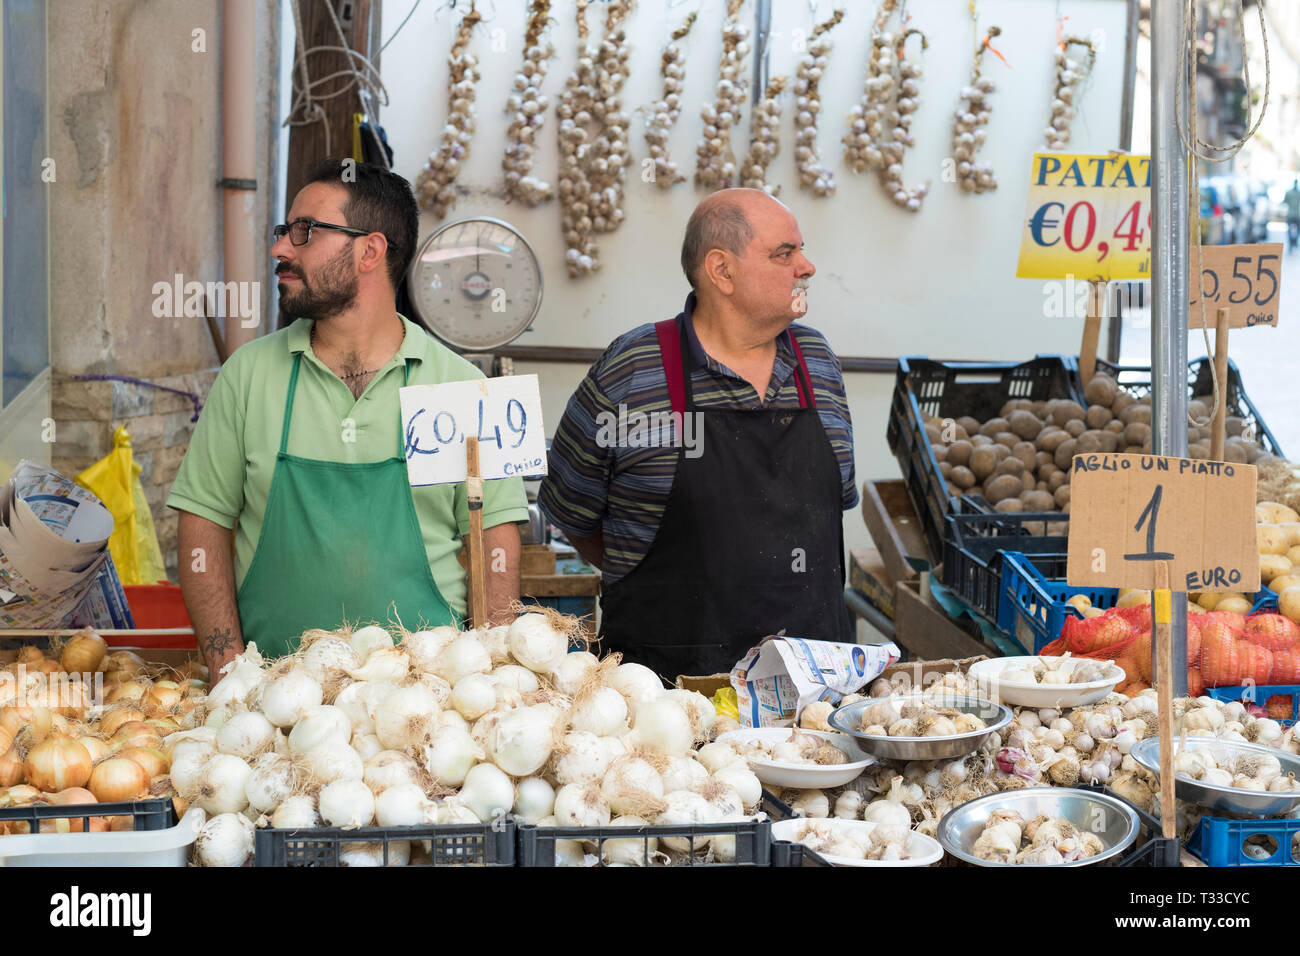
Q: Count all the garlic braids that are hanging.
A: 12